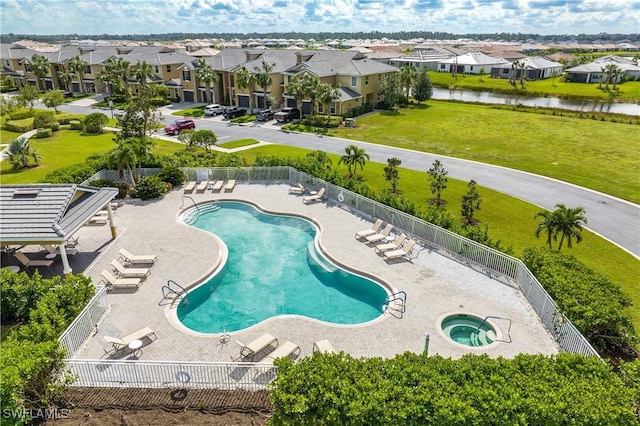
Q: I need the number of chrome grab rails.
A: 6